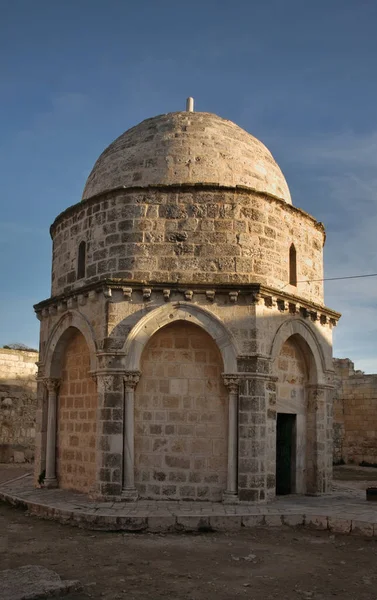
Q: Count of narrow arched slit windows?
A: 2